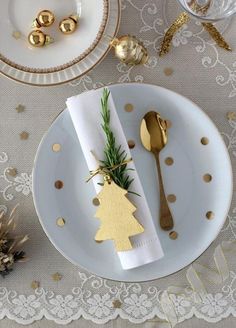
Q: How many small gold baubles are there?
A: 3